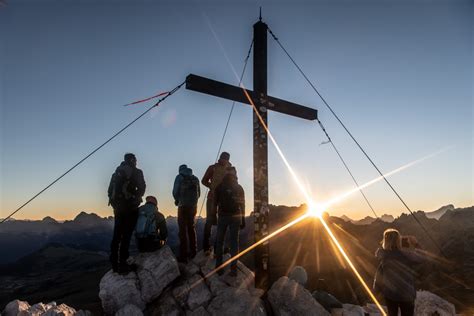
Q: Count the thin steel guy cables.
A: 4